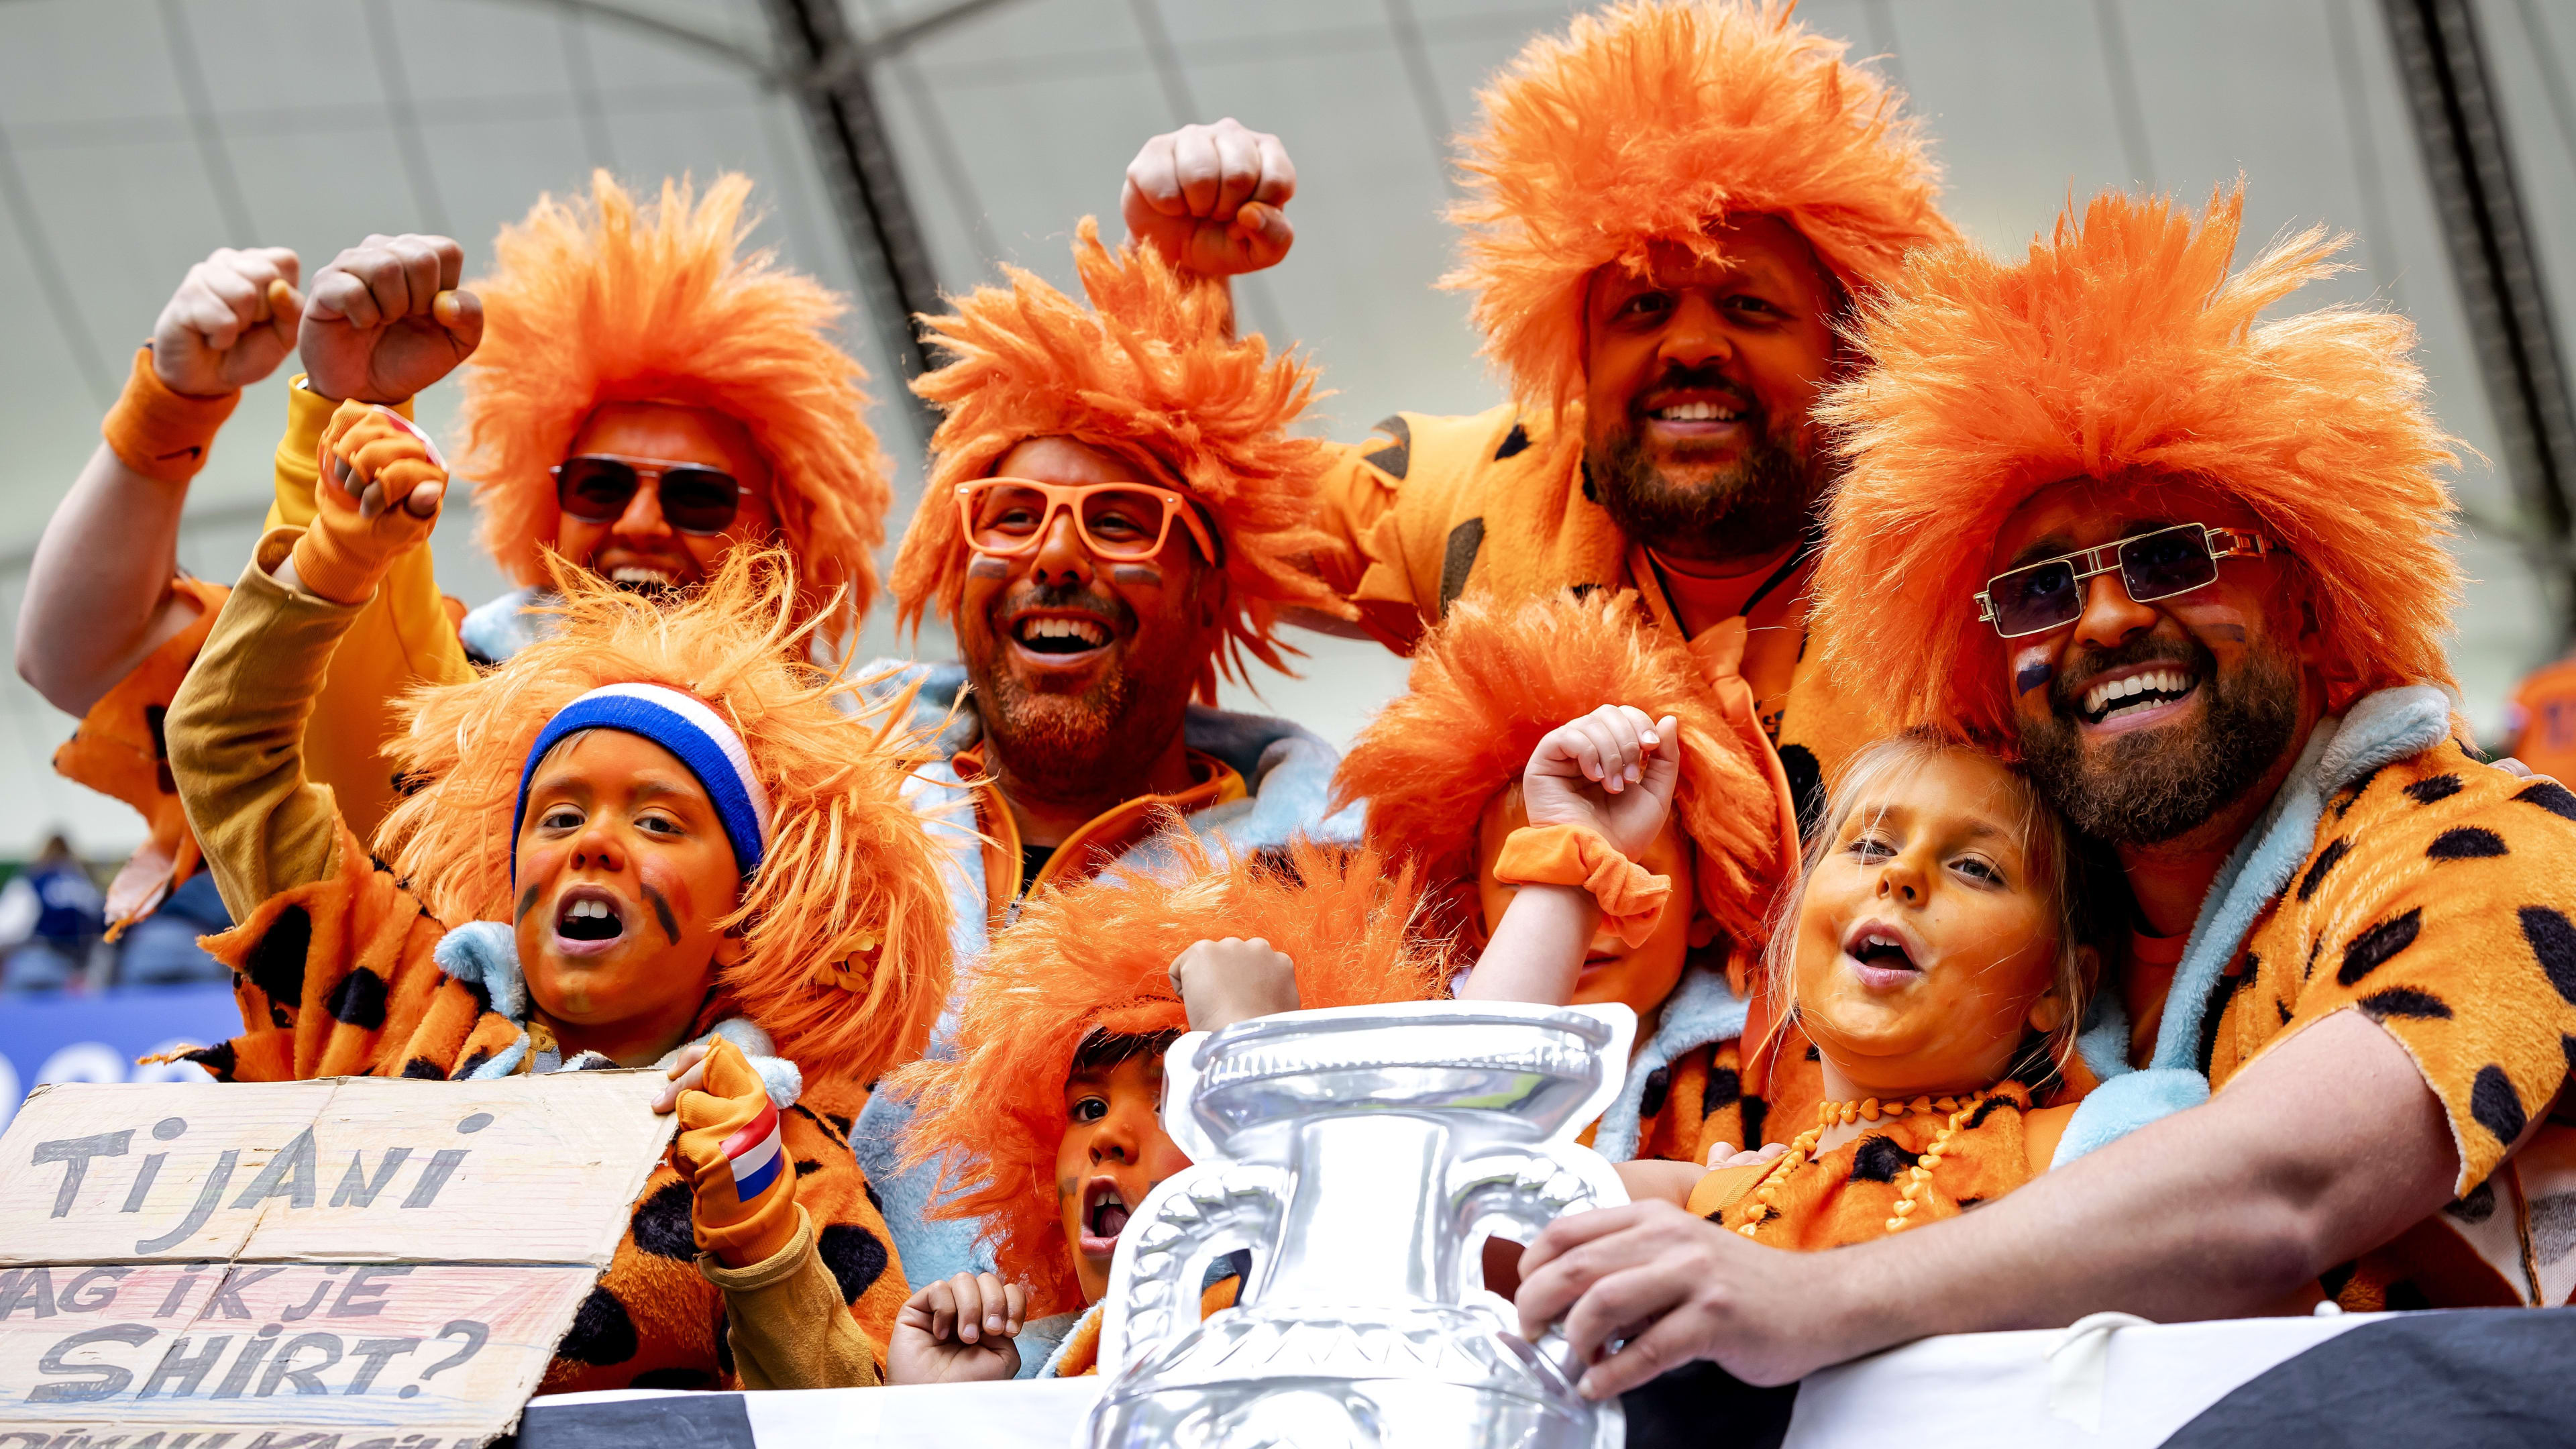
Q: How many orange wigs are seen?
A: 7